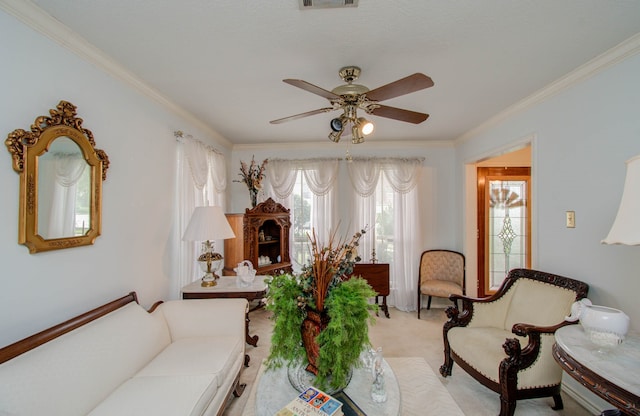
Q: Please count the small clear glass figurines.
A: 2